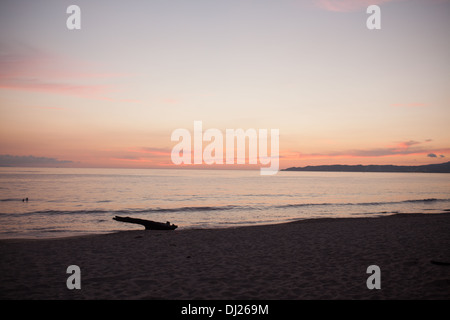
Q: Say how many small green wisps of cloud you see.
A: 0